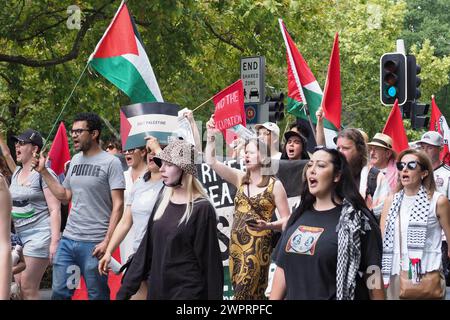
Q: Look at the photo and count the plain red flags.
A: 3